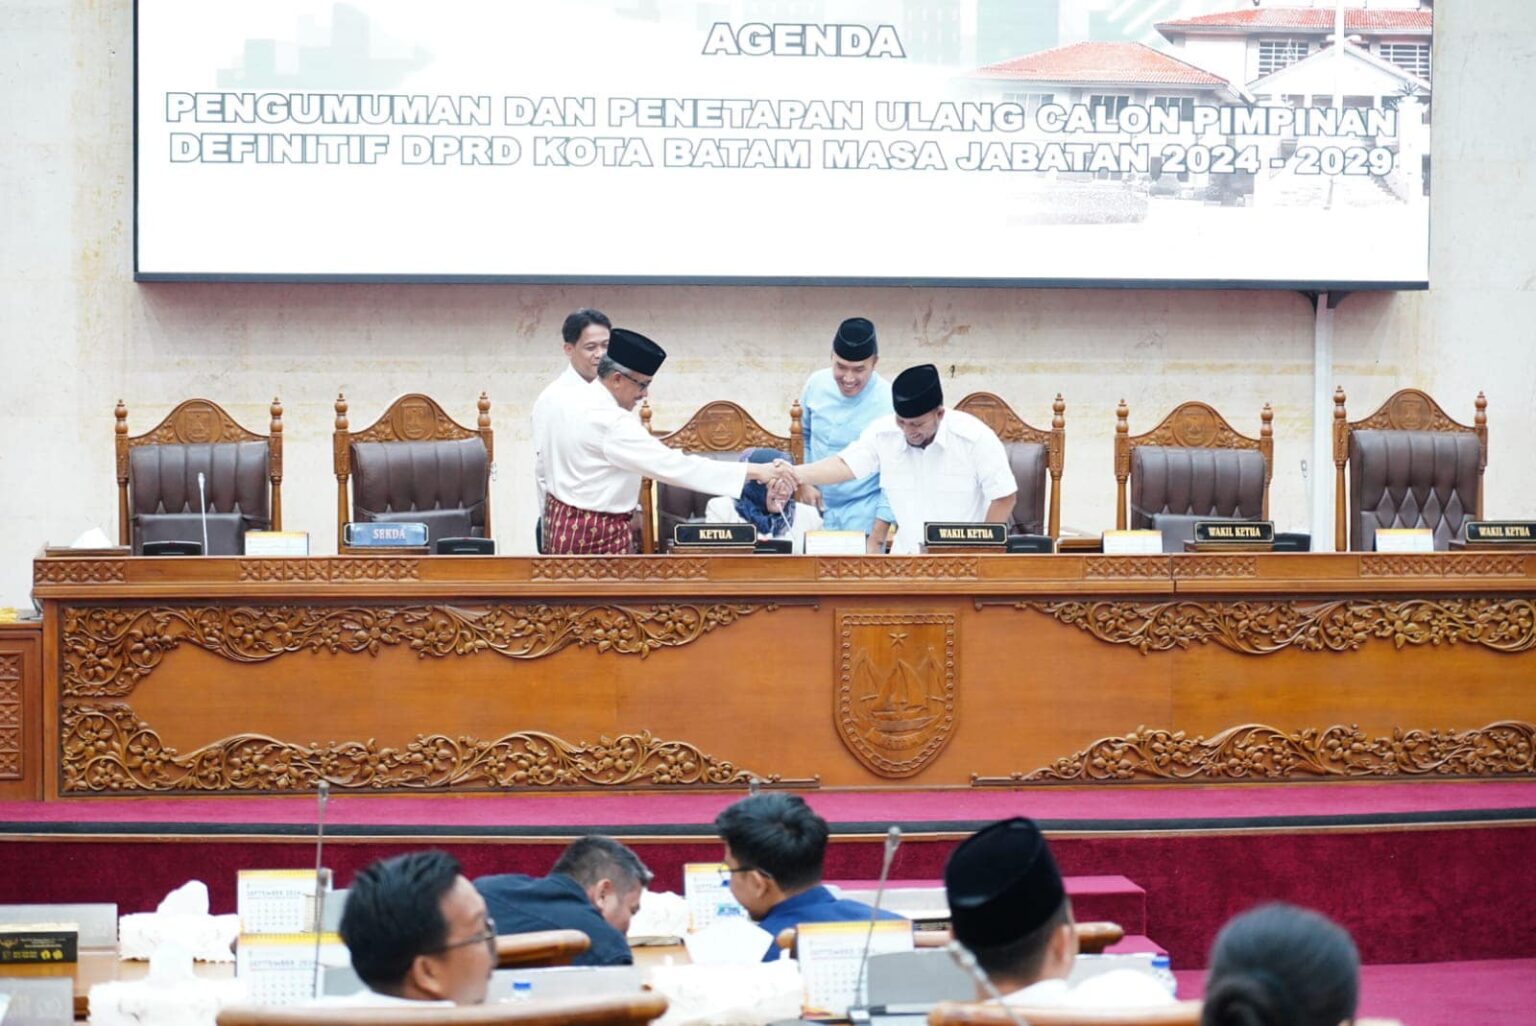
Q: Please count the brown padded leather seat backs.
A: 6